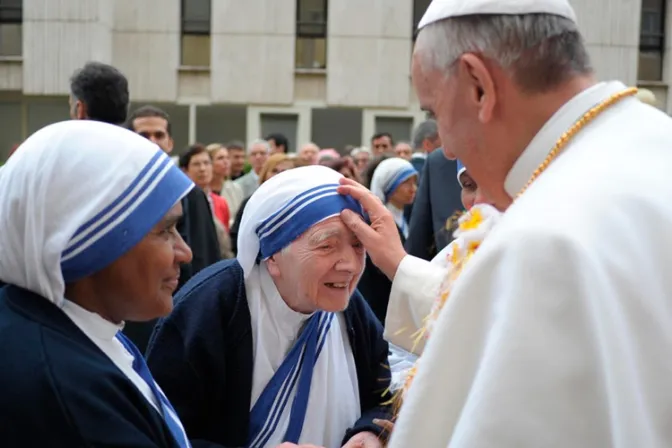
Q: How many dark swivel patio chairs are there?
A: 0